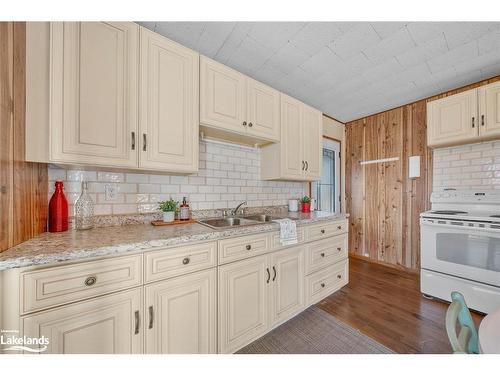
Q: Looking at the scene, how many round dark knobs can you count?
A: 11